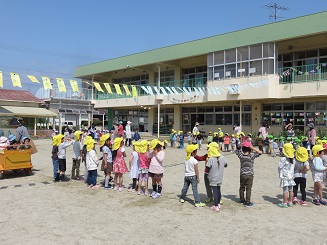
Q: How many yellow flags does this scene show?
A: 12